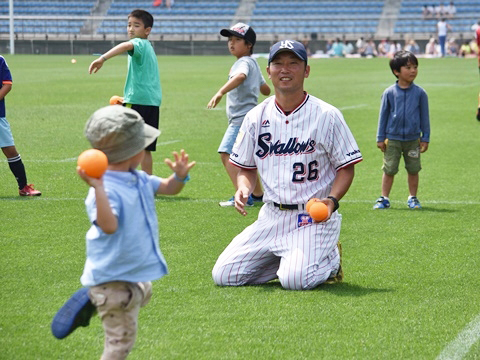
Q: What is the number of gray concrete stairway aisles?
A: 3